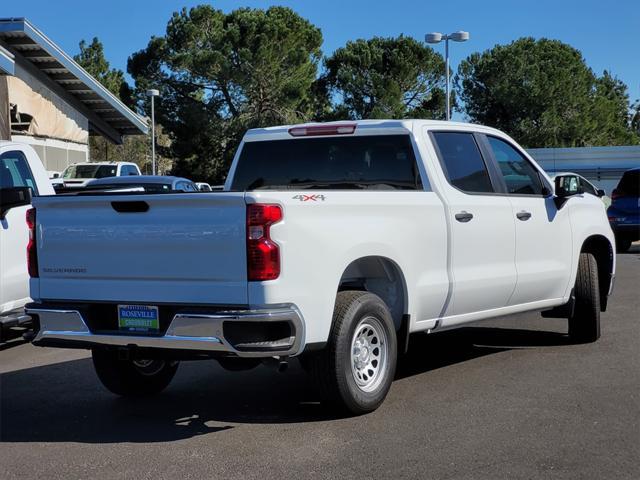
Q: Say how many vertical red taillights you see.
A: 2